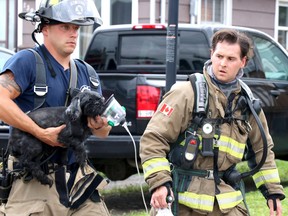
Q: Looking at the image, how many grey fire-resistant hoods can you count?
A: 1